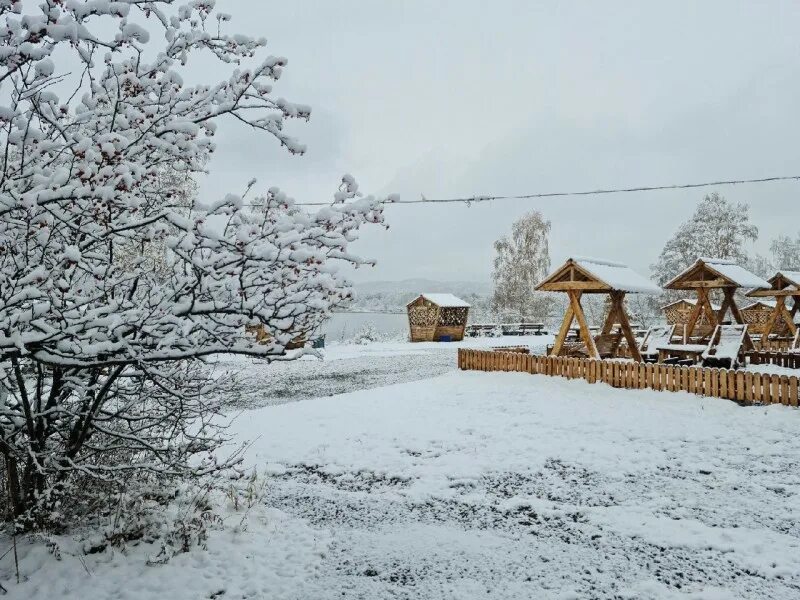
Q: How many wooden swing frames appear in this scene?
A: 3